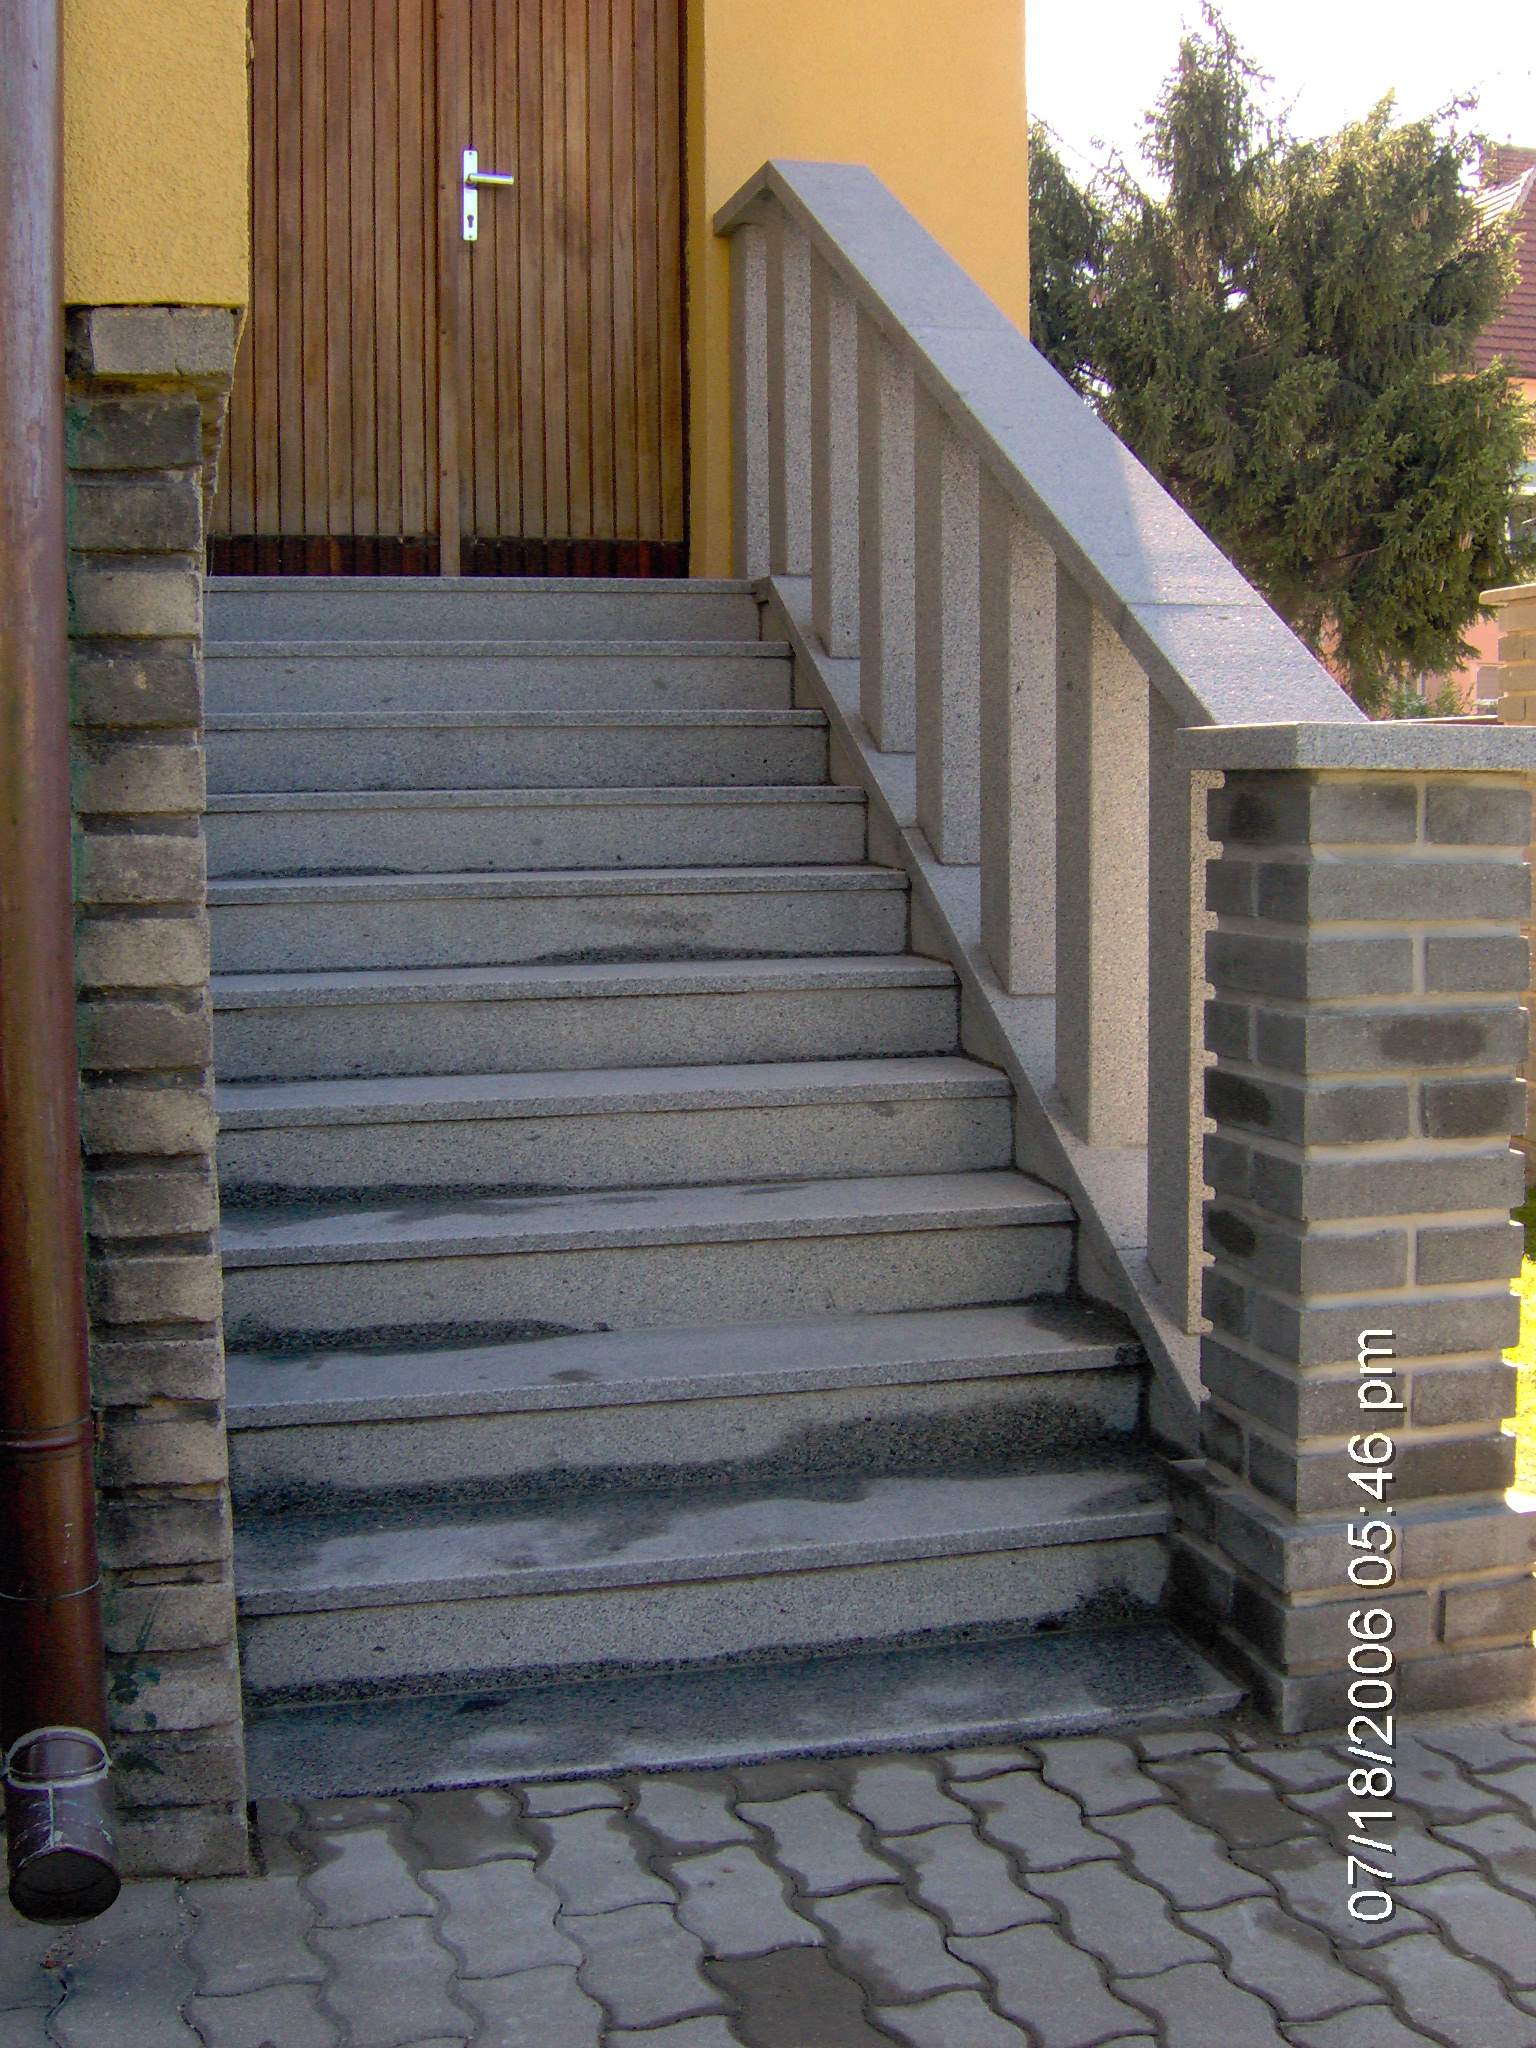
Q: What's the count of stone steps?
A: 11